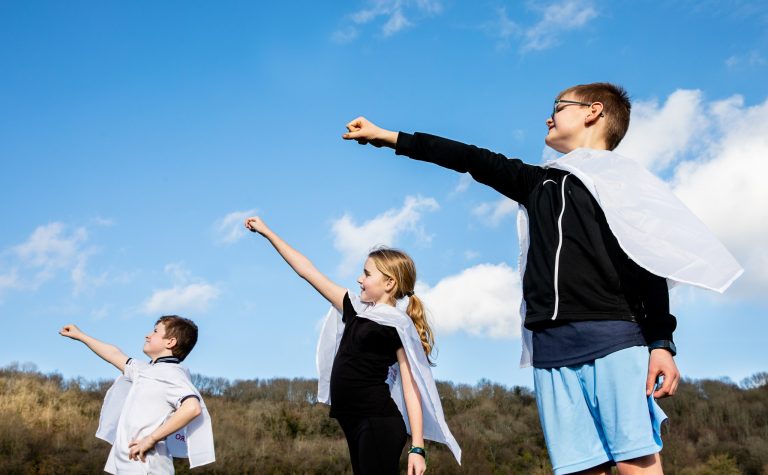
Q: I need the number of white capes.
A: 3